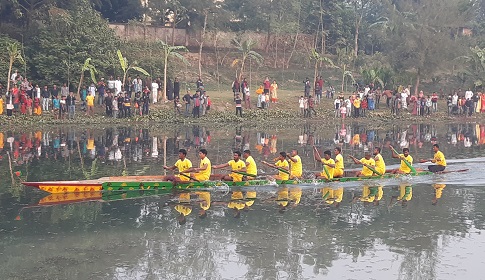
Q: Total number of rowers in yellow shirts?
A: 12